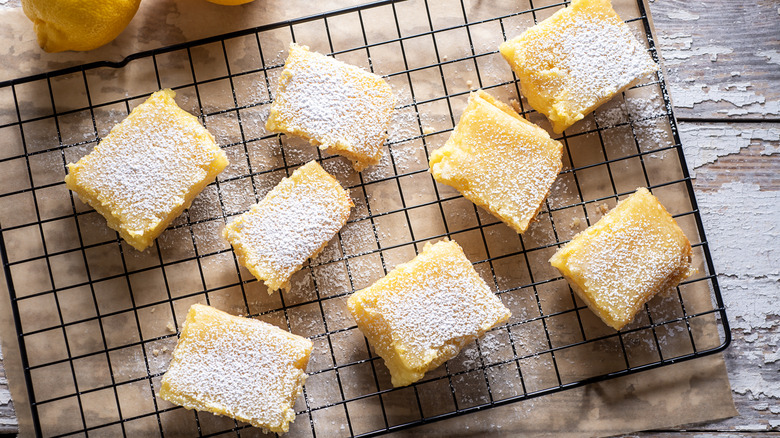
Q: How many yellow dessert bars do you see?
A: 8